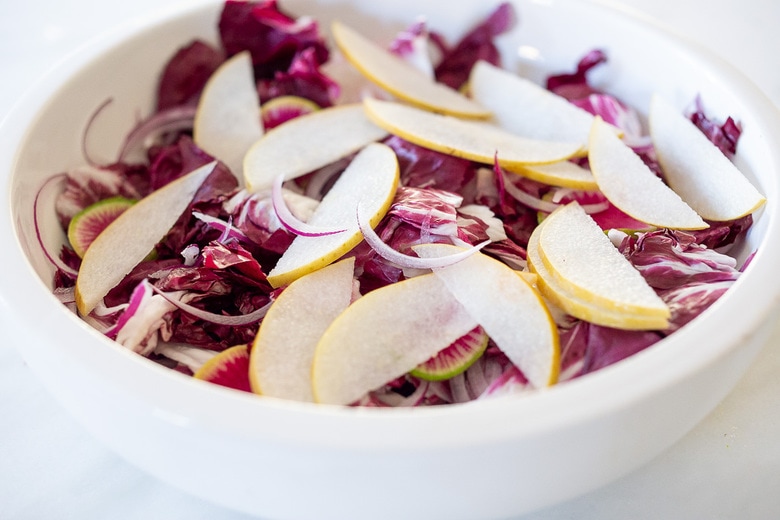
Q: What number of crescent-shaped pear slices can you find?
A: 15